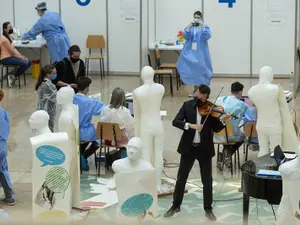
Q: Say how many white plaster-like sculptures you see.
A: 6